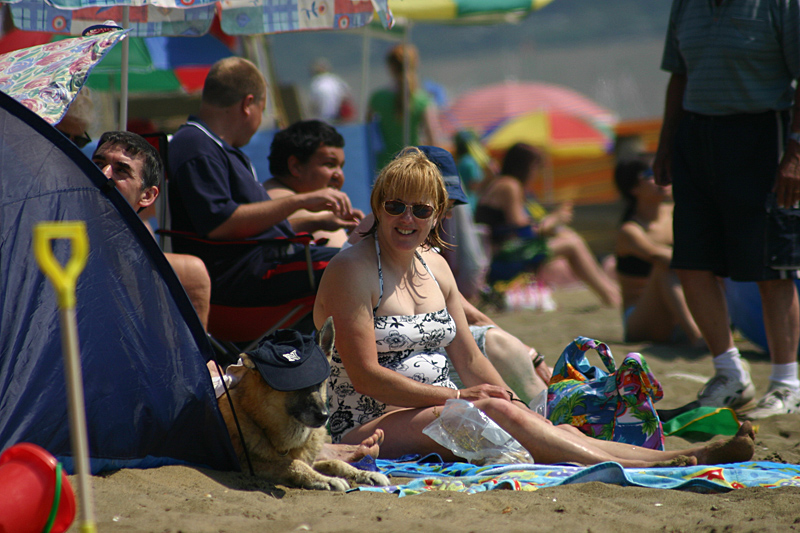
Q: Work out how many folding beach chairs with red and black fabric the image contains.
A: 1